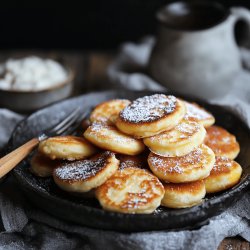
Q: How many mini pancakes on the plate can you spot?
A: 14